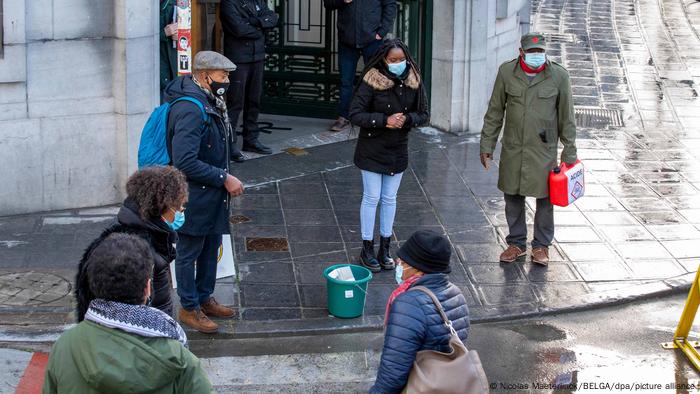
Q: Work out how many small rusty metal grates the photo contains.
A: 2